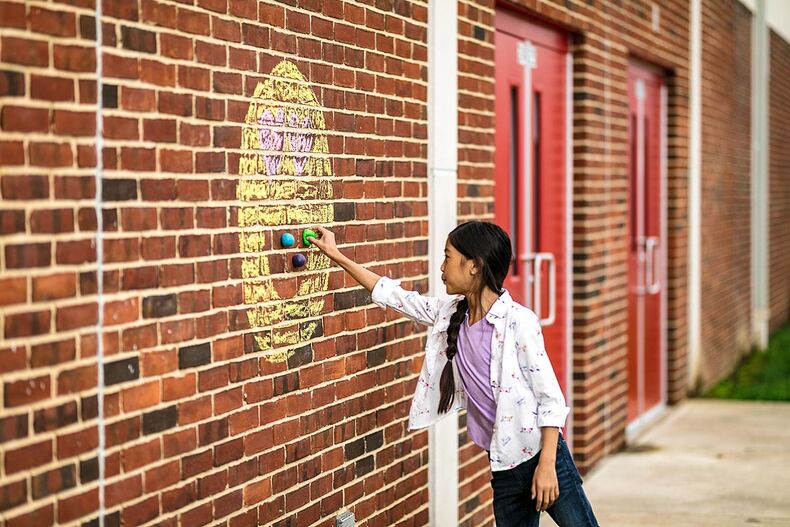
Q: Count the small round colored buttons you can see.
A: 3